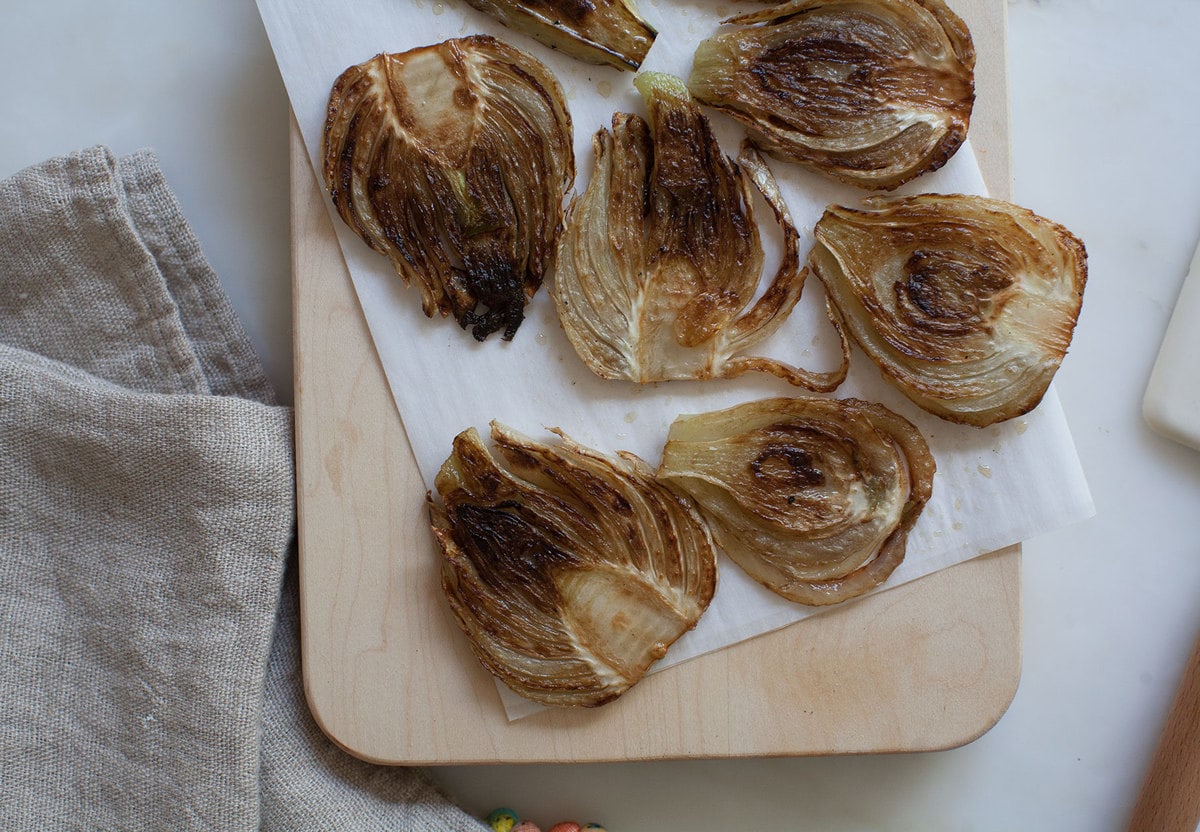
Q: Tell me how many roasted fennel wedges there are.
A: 7